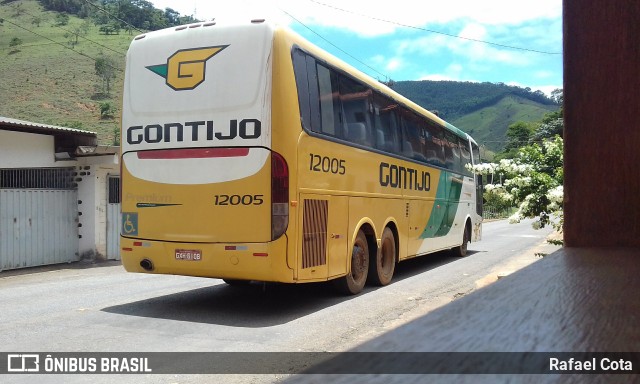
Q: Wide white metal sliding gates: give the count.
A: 1